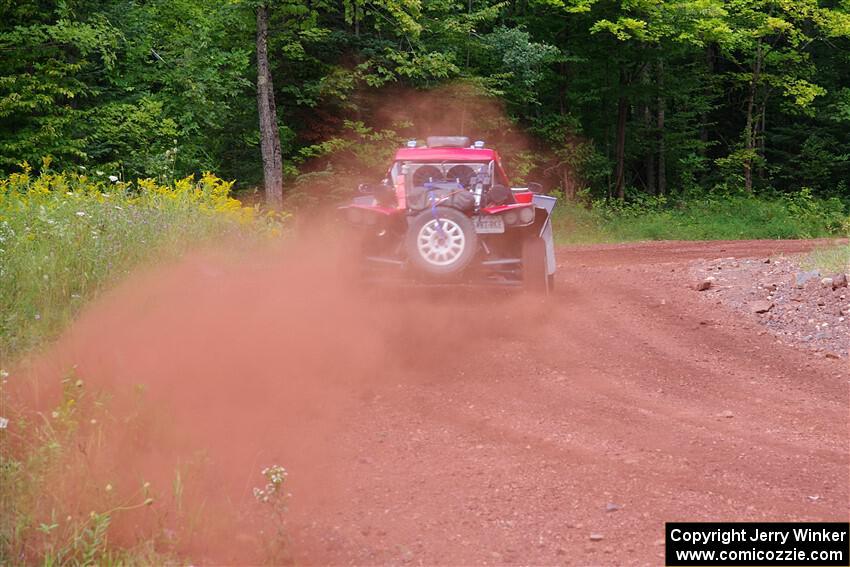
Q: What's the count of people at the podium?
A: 0